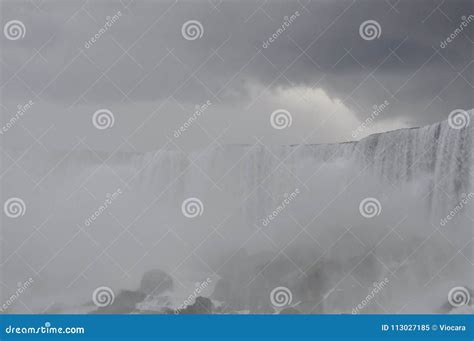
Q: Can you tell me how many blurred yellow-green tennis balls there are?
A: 0